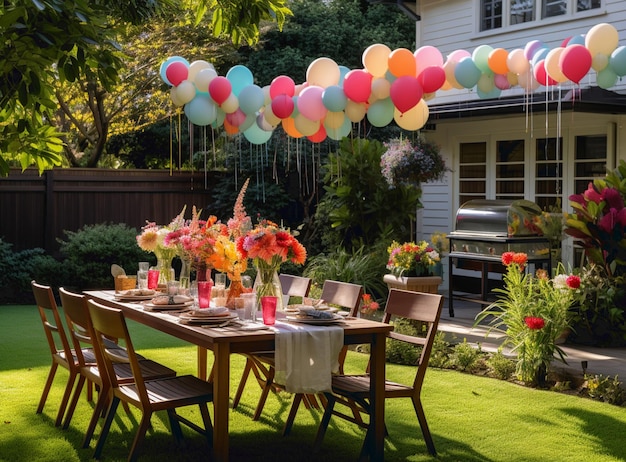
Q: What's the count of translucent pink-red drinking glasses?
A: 3